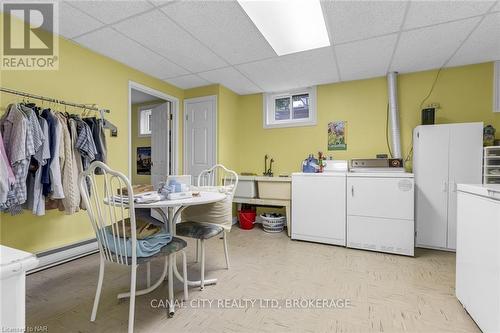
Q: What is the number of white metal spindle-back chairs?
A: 2